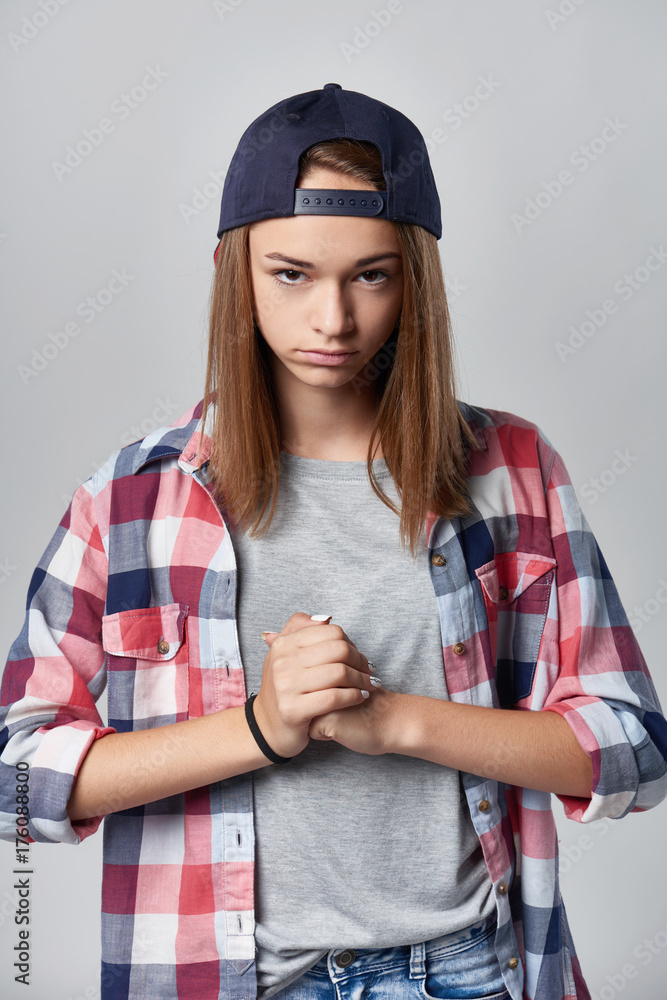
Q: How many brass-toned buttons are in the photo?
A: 7